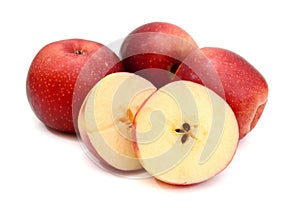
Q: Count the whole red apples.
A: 3